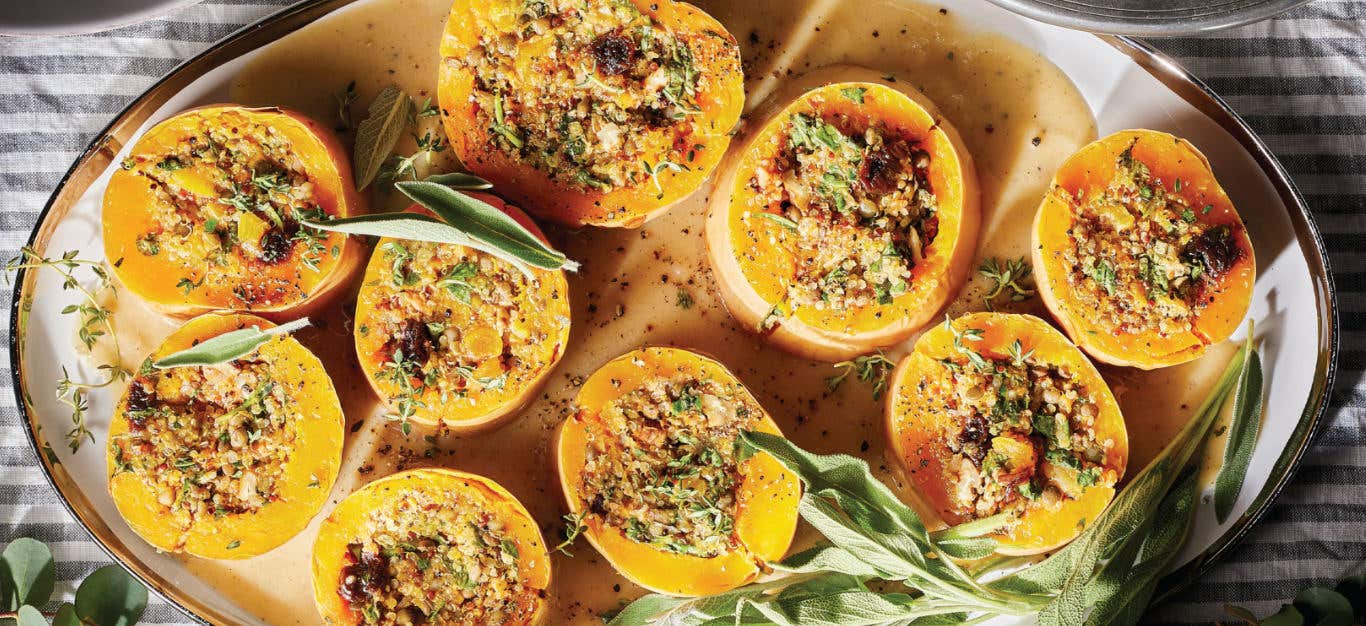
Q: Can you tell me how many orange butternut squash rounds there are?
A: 9